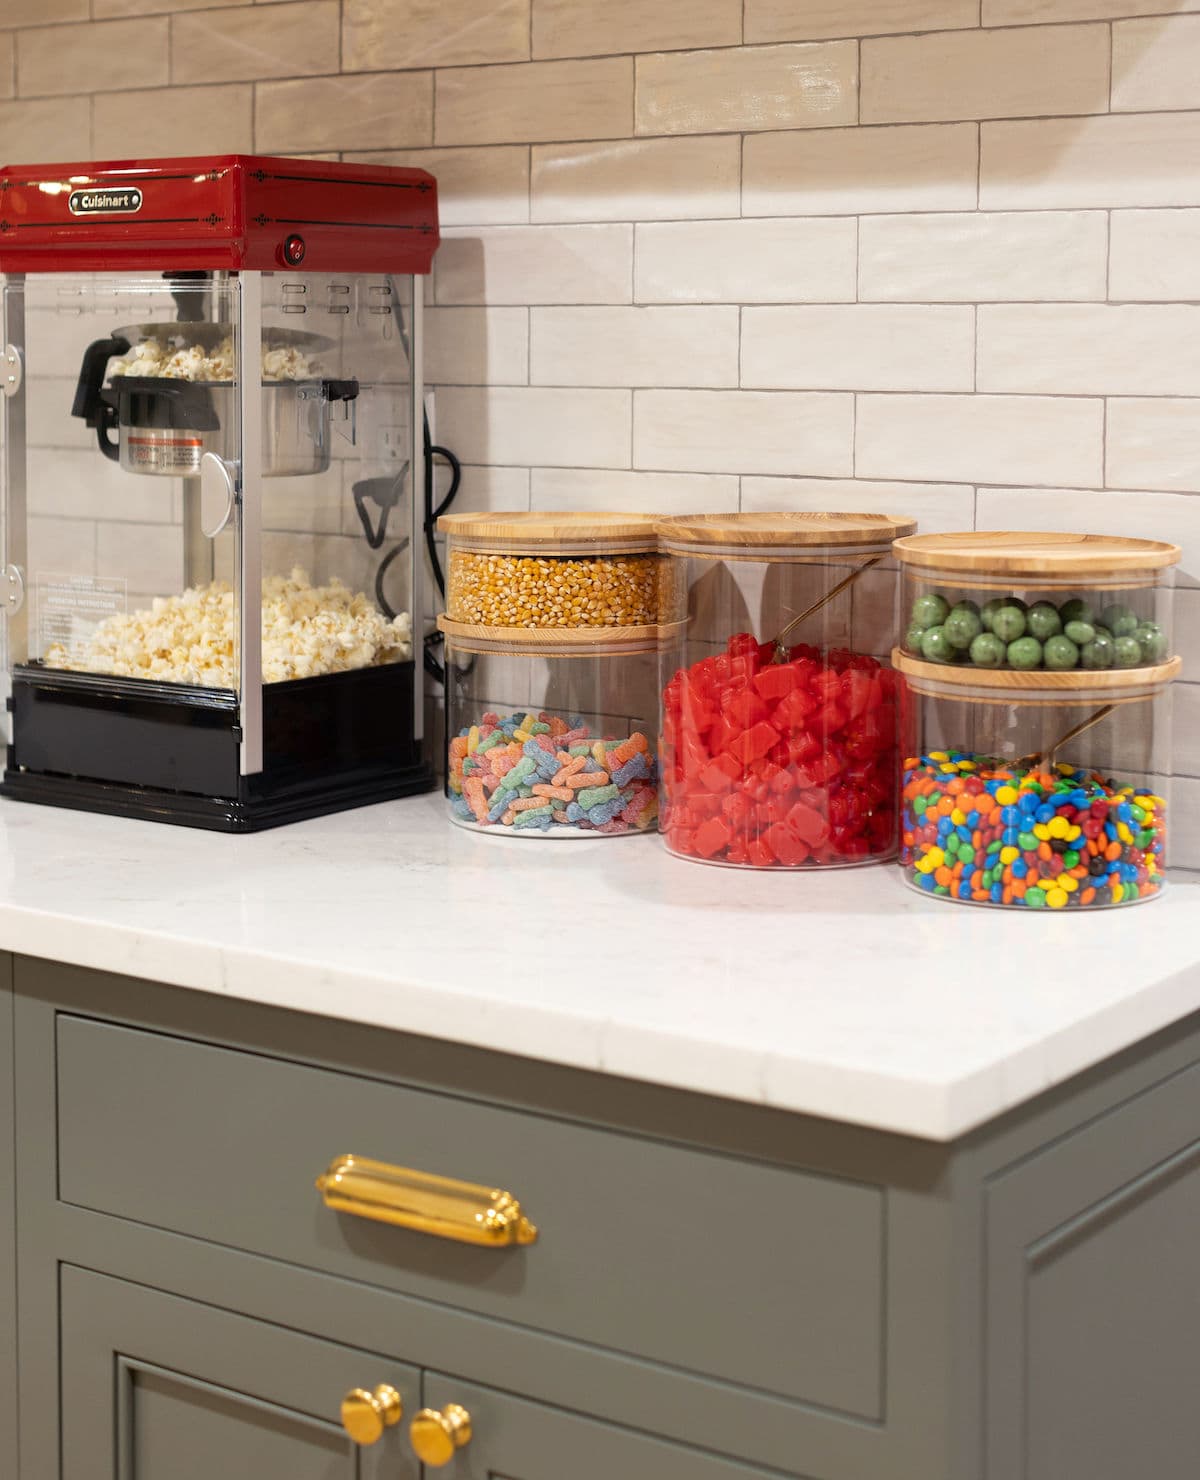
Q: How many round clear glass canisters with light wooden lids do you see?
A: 5